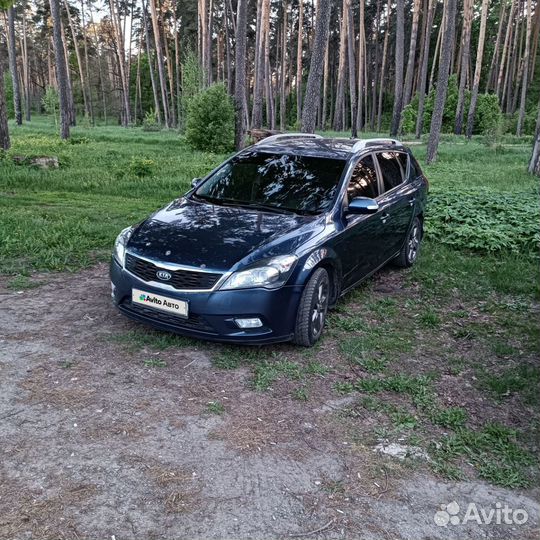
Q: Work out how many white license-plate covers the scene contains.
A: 1